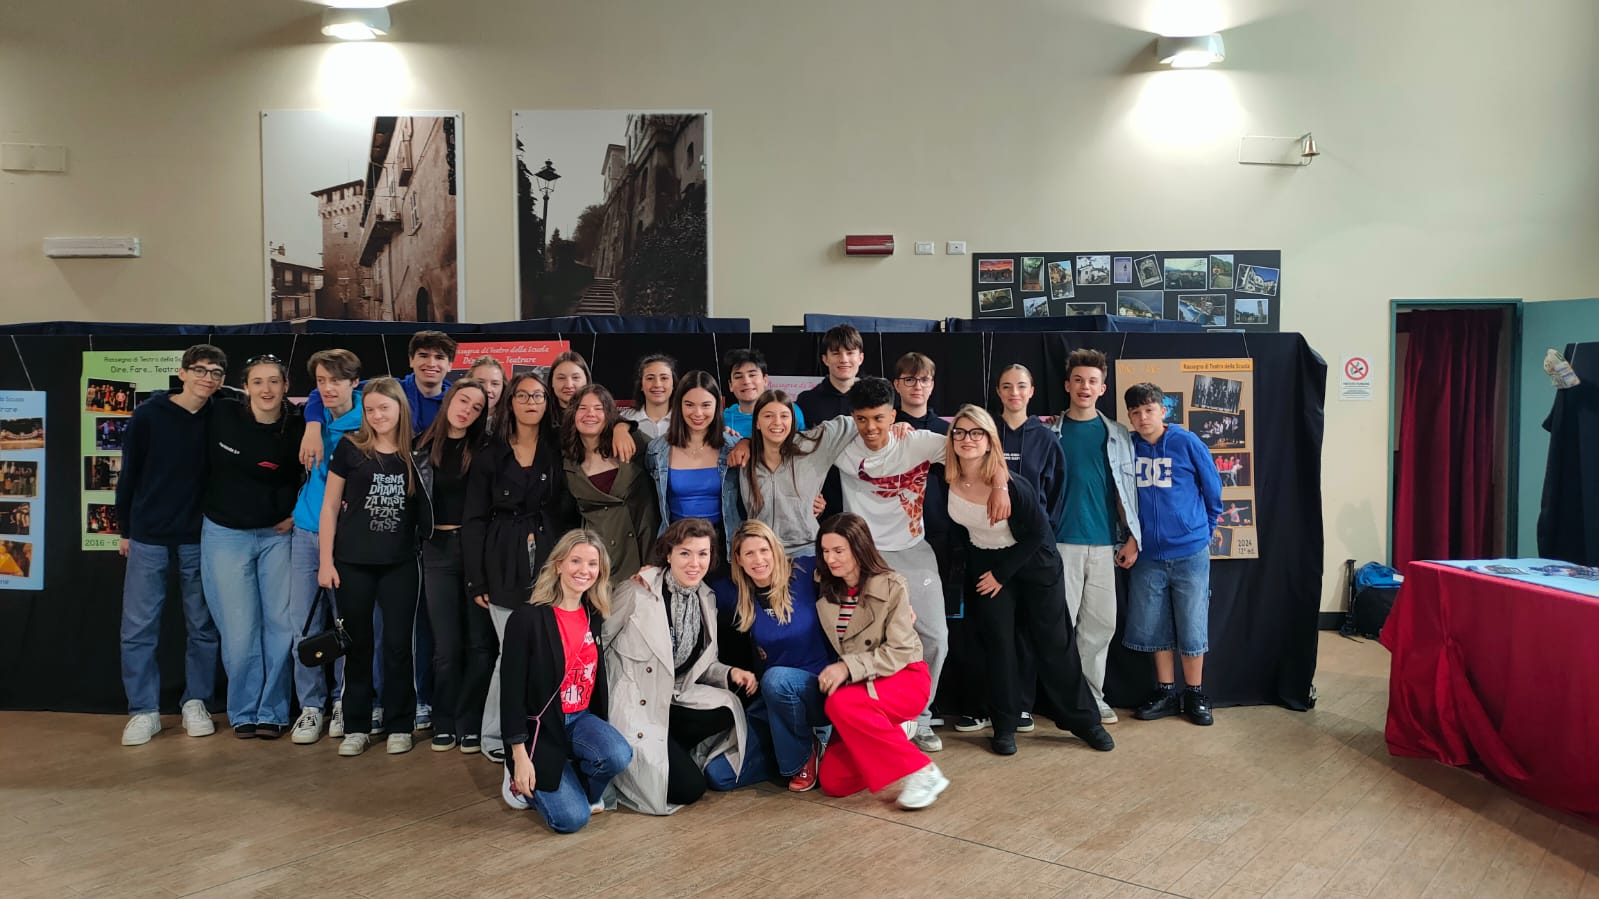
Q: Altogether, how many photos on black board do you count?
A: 15